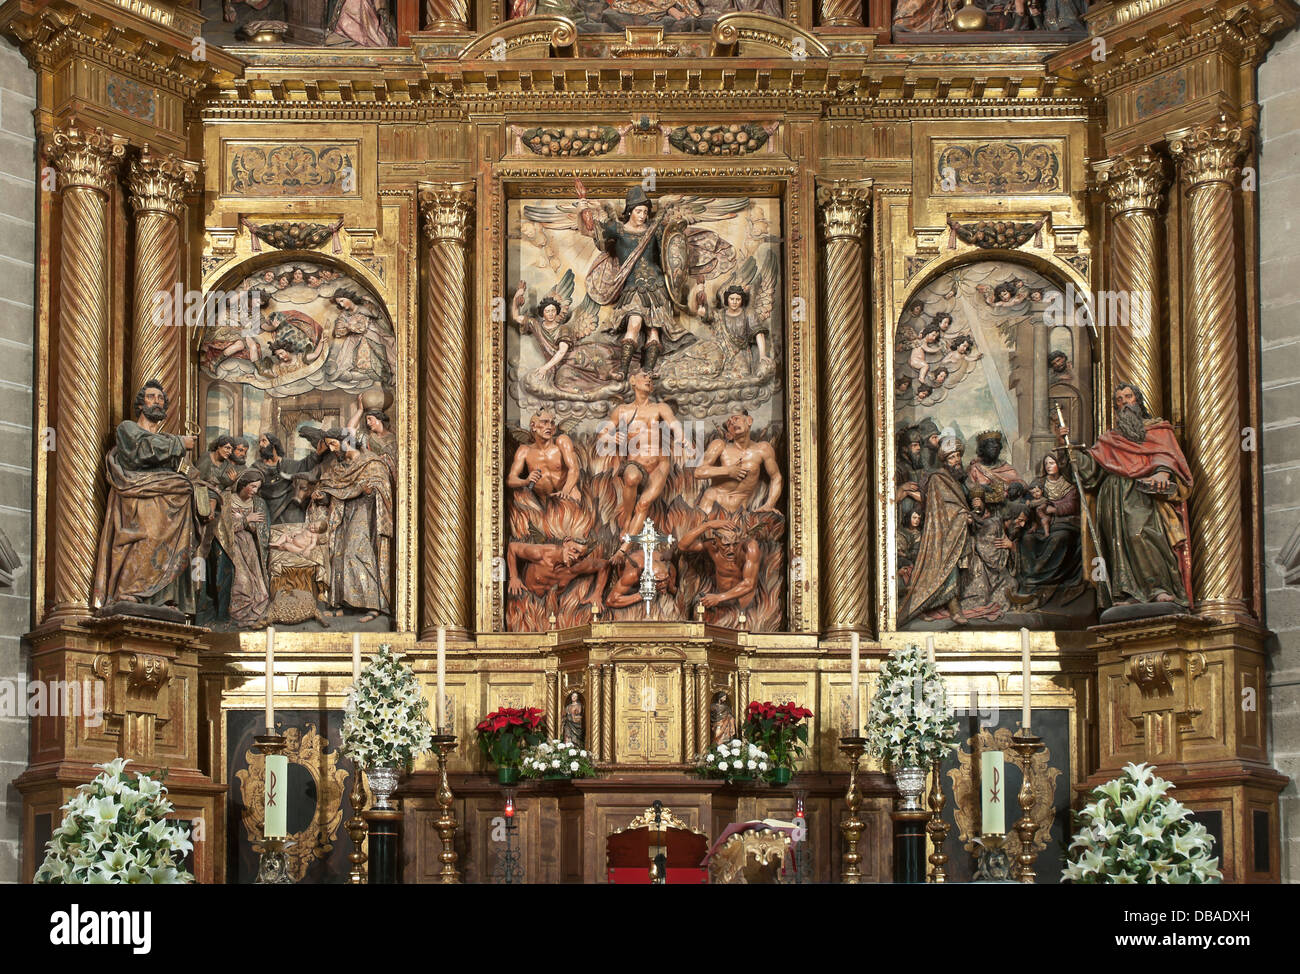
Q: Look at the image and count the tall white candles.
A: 6